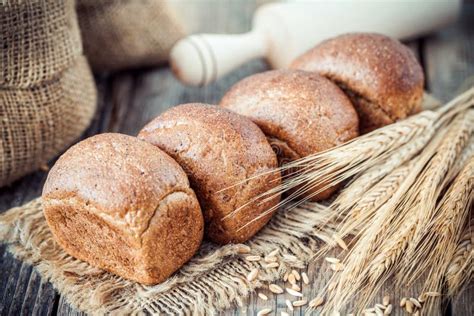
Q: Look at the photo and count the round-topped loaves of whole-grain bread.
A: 4